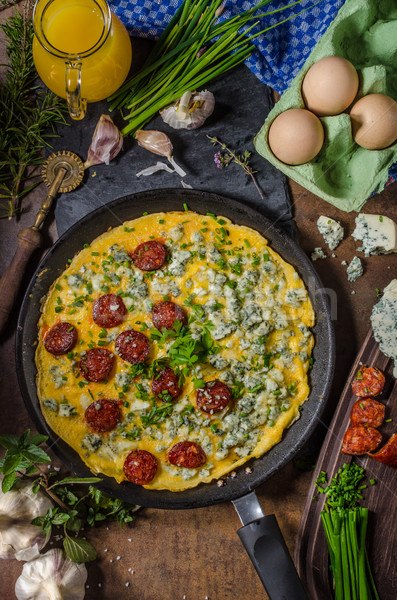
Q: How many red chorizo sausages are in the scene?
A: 15